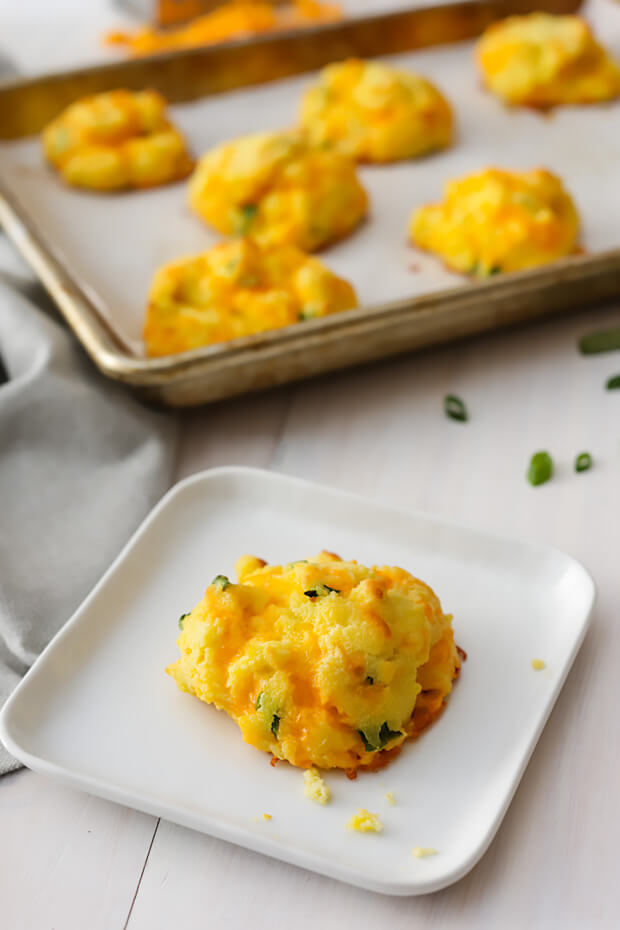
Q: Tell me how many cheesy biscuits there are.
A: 7